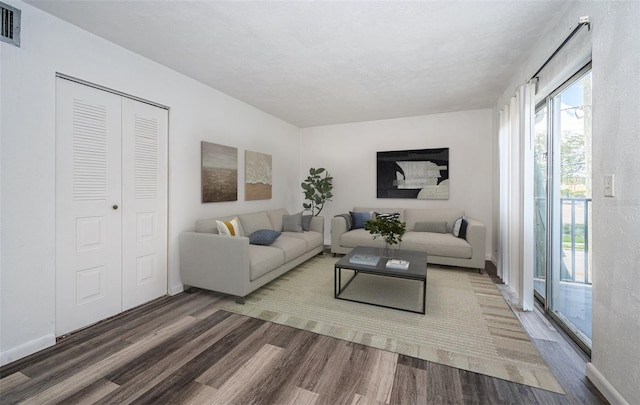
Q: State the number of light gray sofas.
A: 2